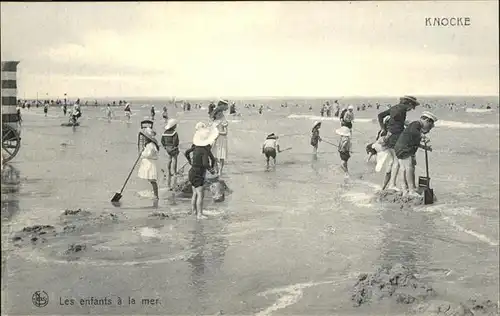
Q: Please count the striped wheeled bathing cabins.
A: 1